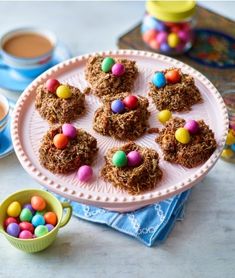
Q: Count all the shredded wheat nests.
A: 7